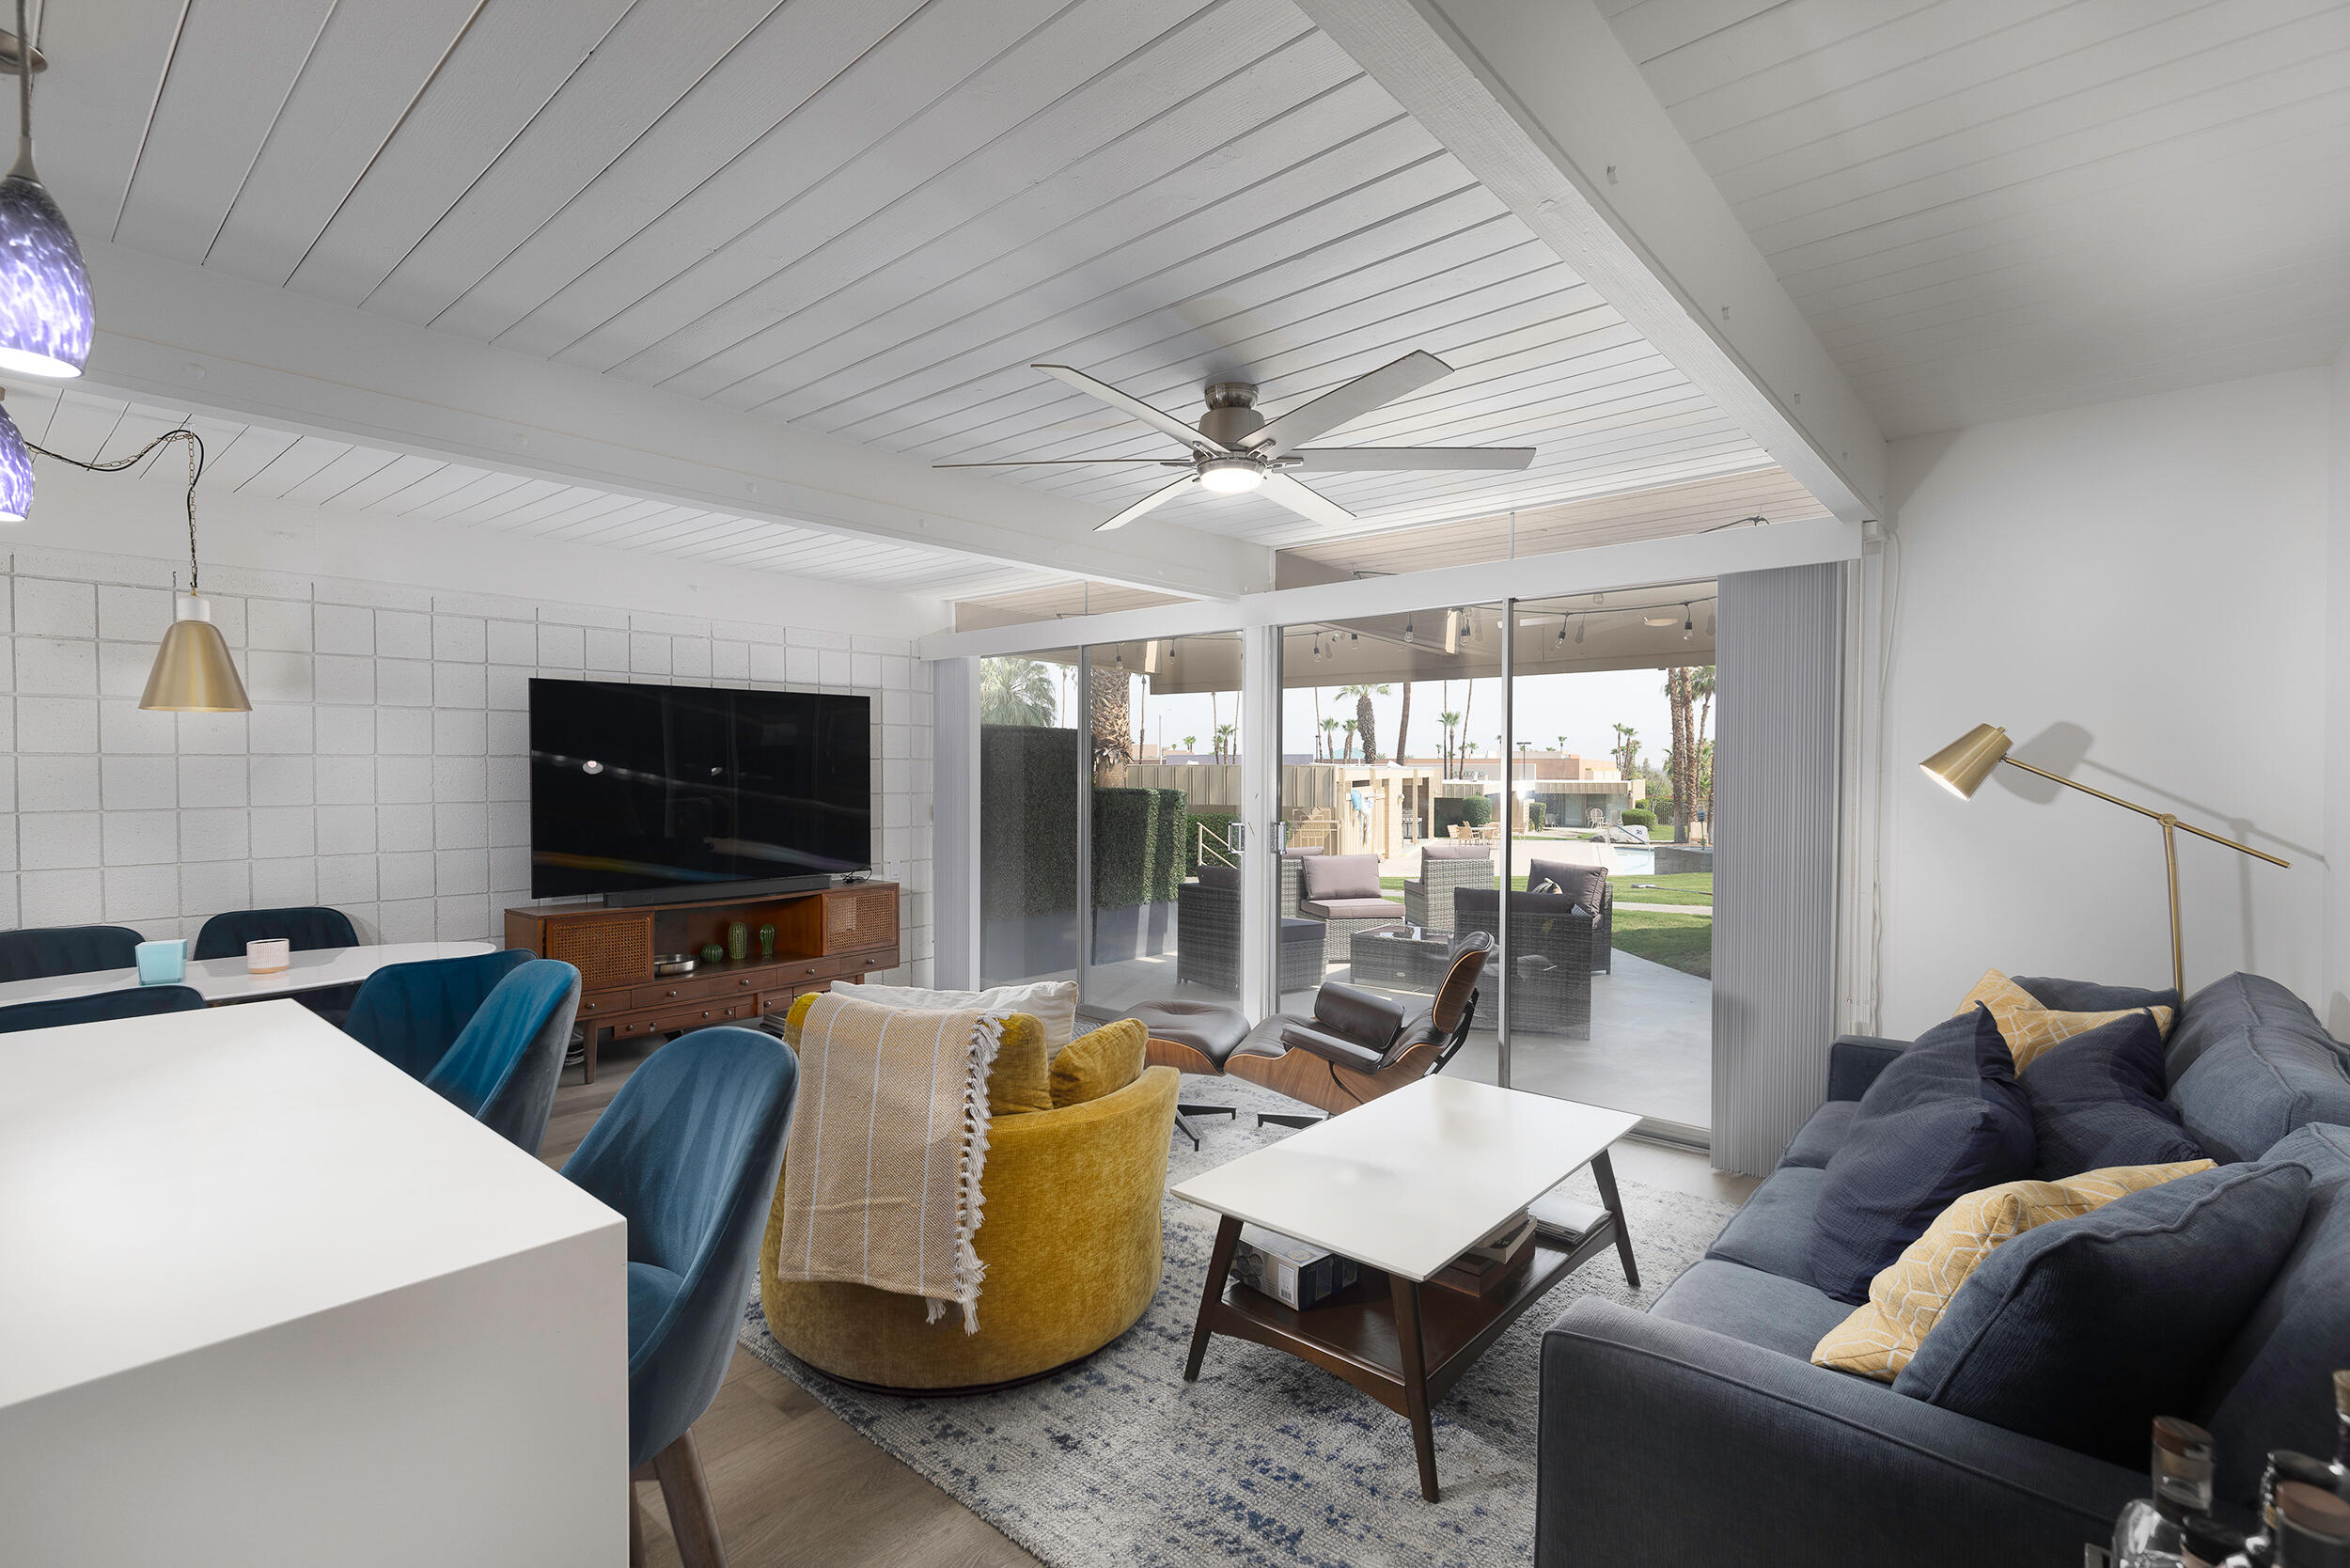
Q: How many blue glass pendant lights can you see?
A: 2